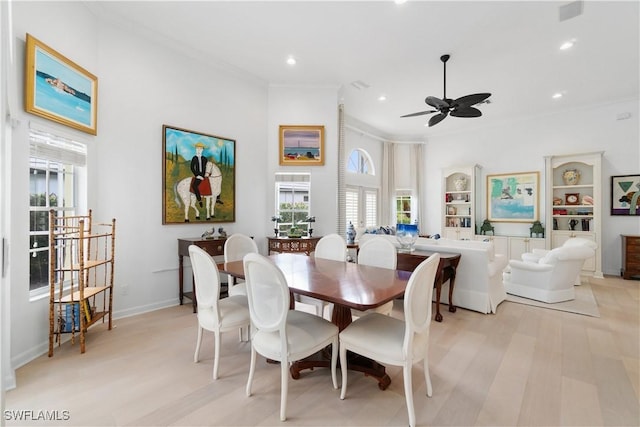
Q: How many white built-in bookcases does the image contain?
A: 2